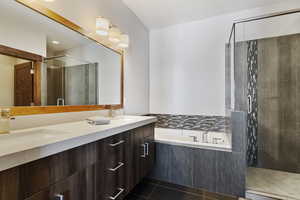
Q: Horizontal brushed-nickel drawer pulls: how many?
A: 3